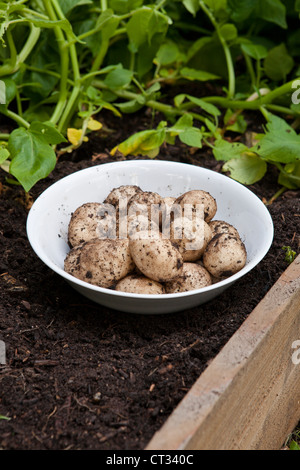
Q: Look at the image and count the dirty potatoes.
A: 13